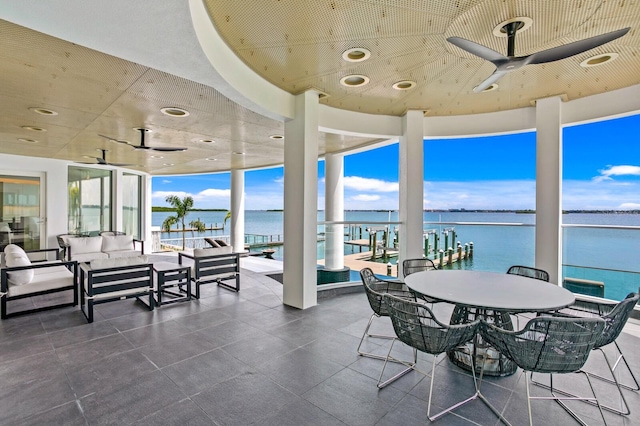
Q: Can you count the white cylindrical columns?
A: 2